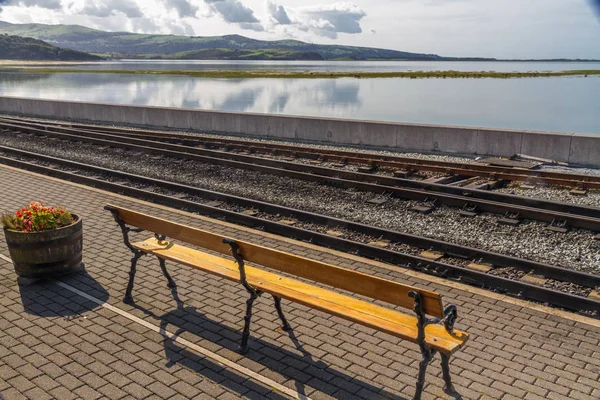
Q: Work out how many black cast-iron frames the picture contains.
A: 3